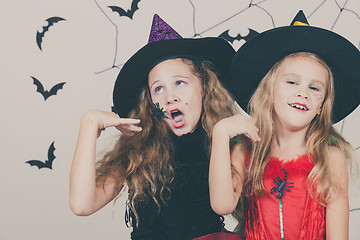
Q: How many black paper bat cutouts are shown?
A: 5